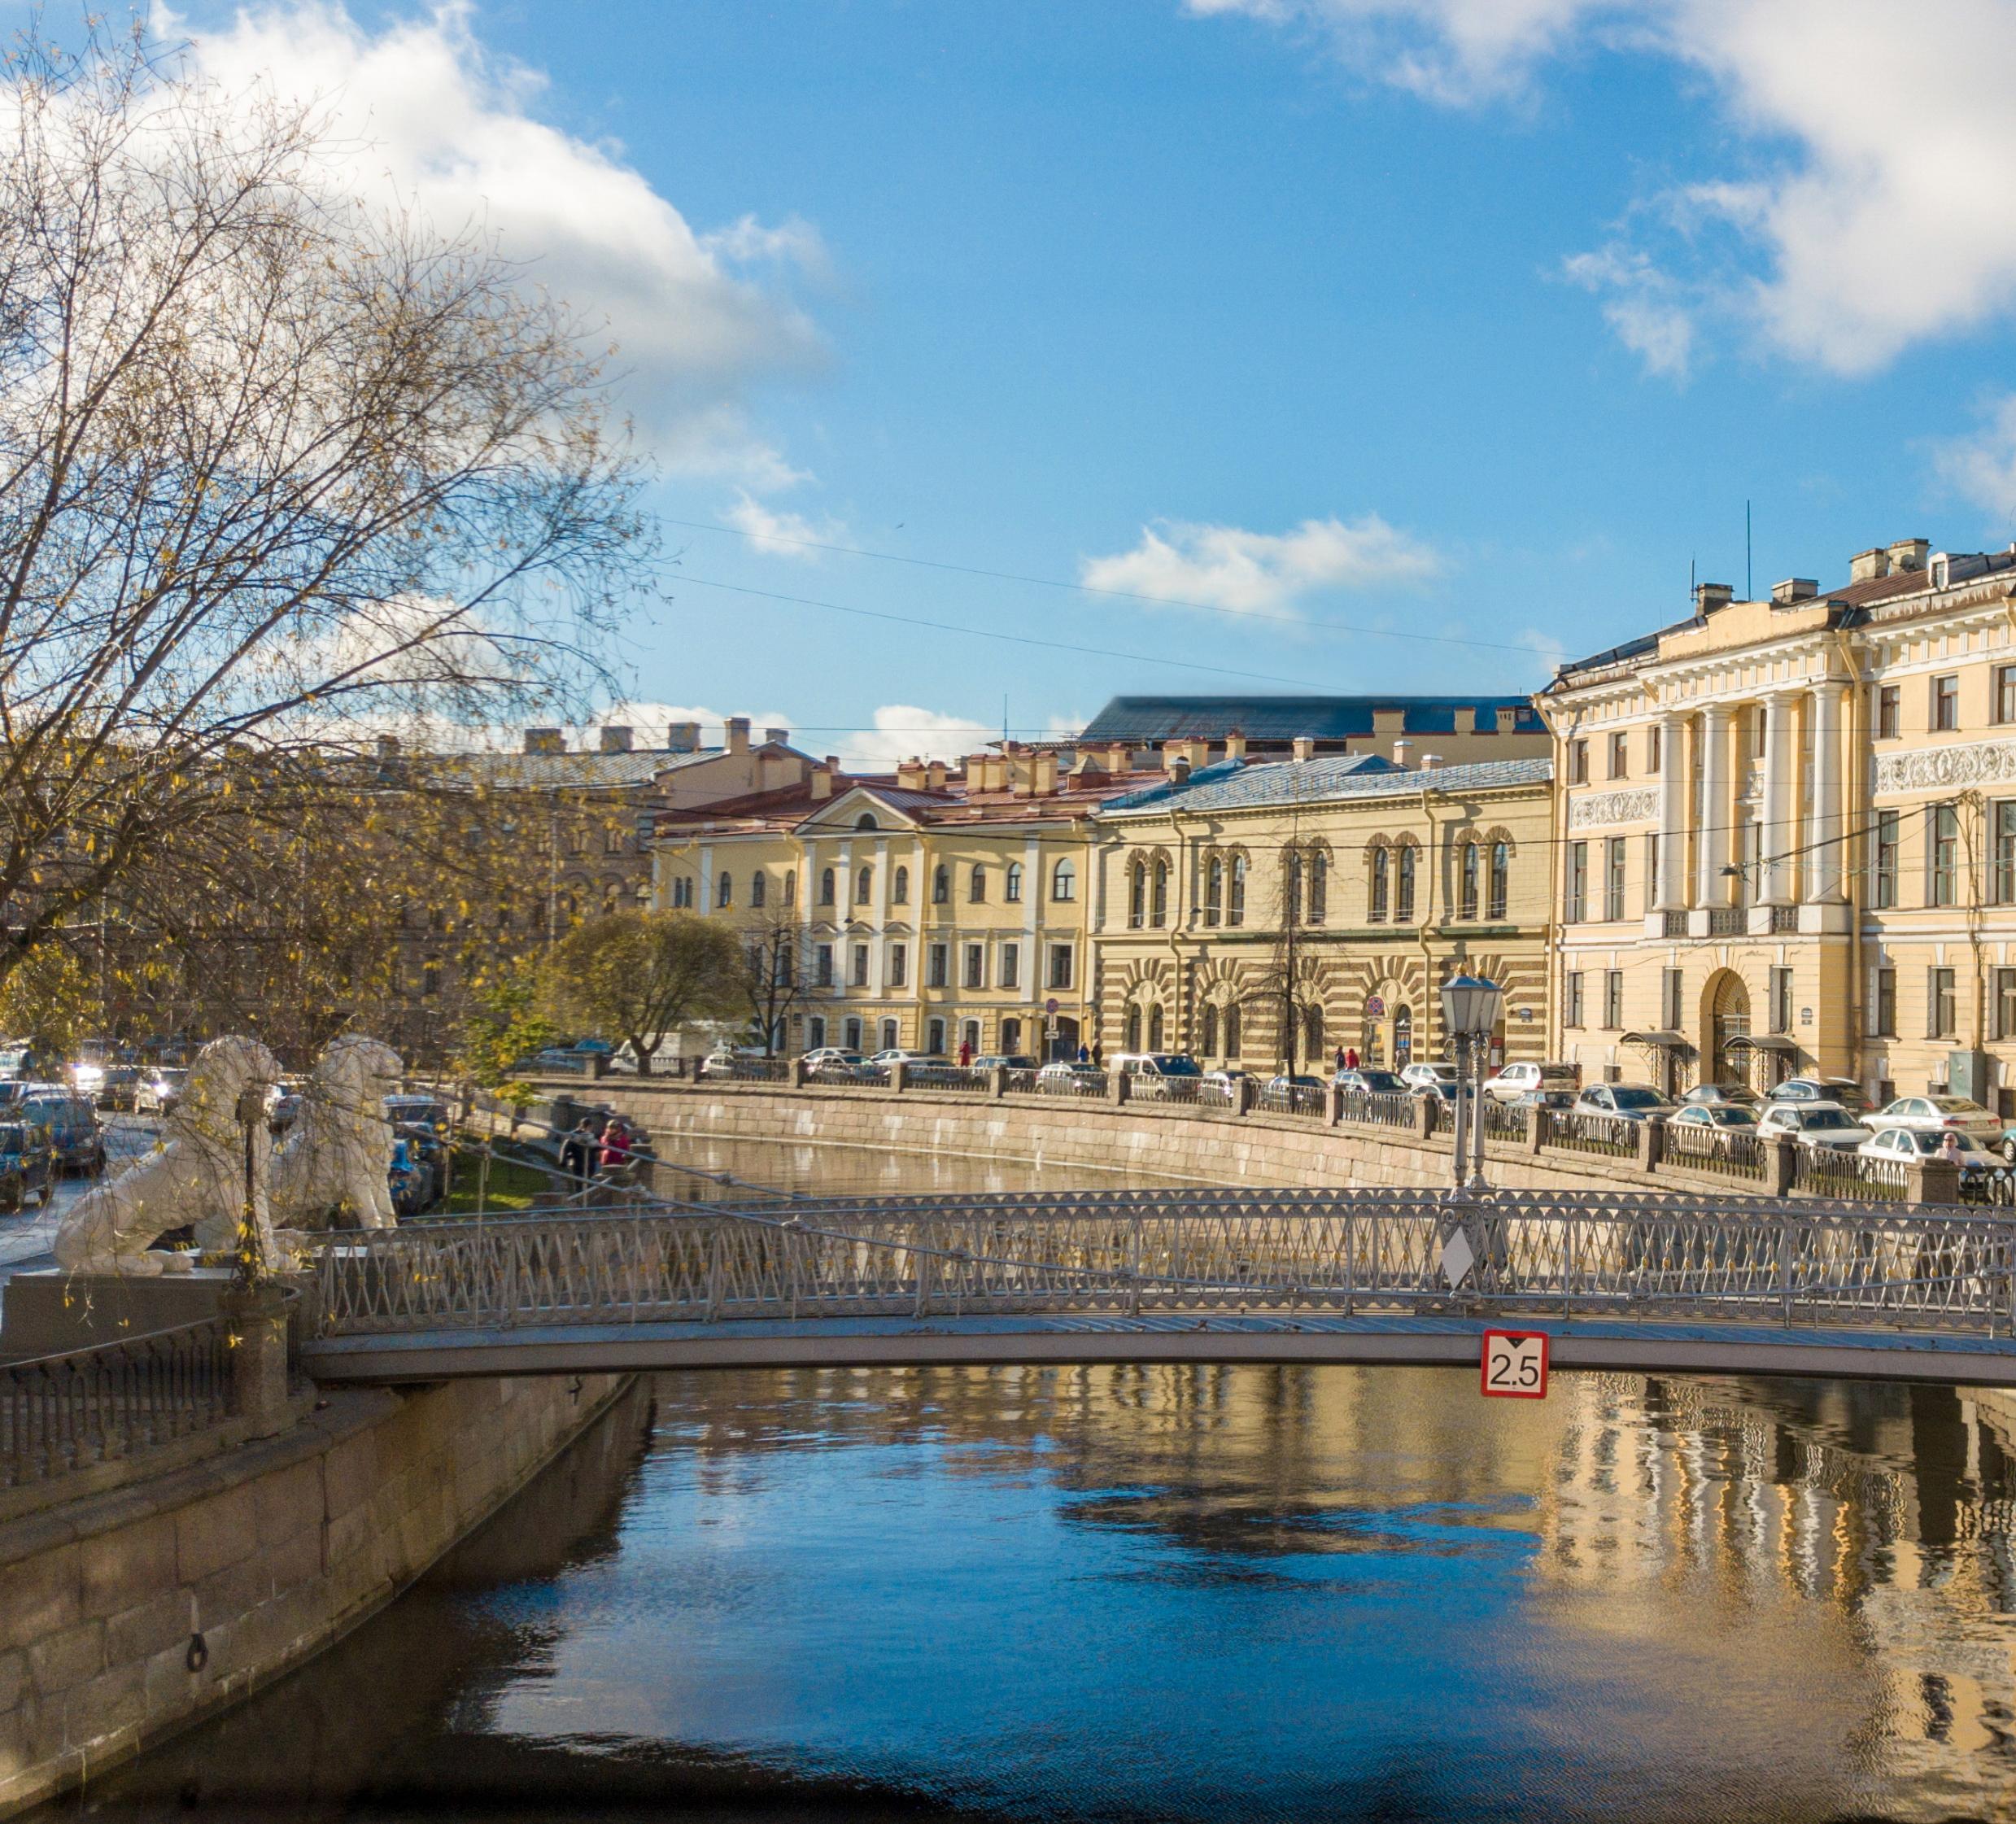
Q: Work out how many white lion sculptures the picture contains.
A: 2